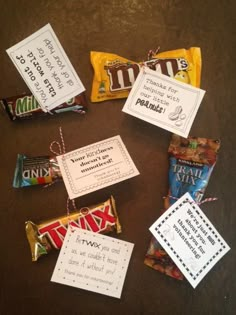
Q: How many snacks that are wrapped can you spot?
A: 5